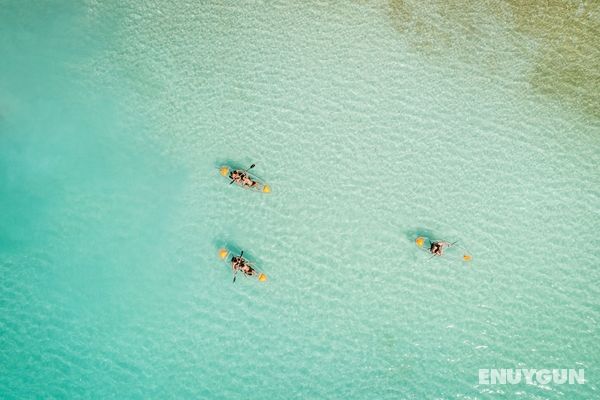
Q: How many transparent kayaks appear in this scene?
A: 3